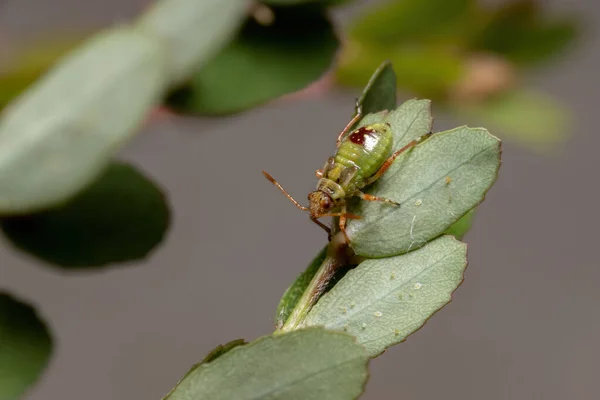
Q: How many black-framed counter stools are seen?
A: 0